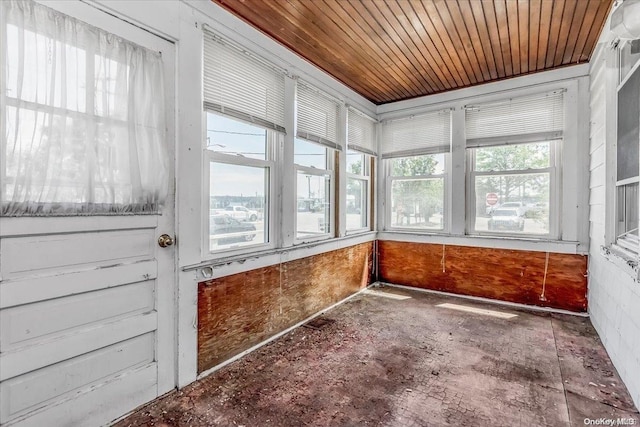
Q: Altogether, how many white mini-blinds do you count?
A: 5